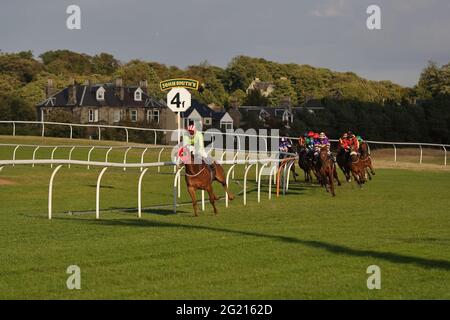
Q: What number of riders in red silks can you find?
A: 2